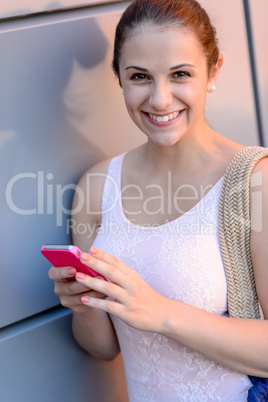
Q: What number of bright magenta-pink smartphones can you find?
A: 1